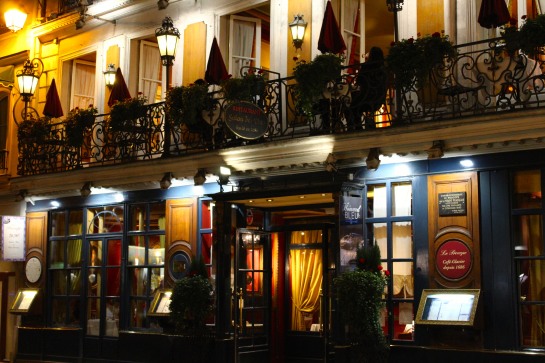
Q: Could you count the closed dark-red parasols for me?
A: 5